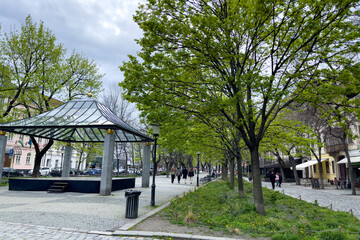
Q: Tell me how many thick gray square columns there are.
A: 4